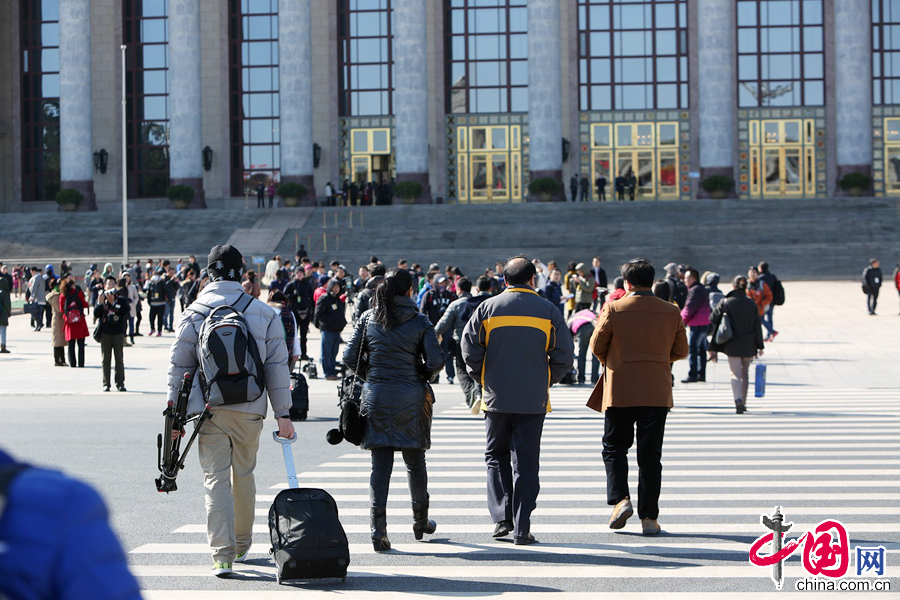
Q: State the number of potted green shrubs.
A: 7